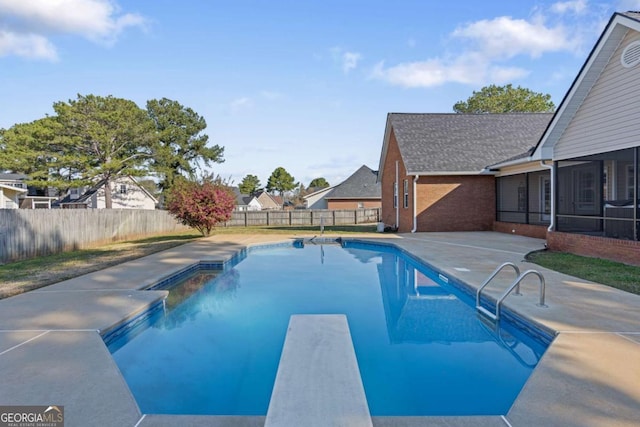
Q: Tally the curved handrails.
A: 2